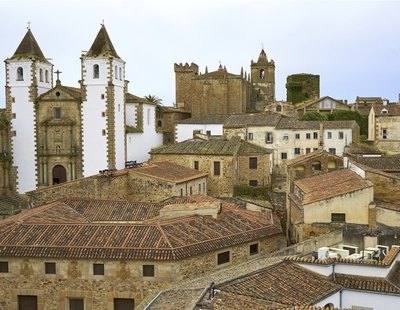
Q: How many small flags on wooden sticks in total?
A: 0